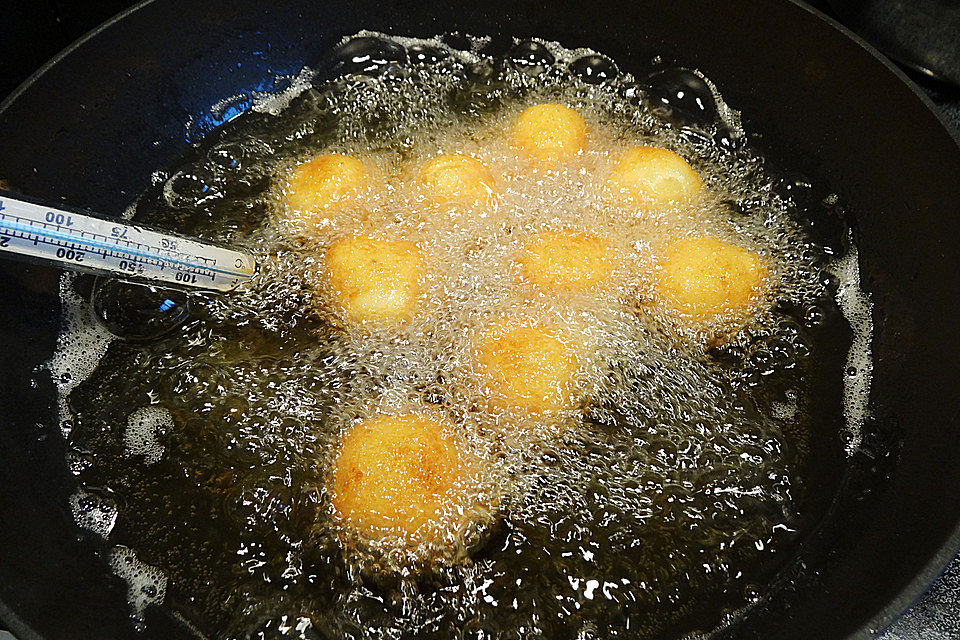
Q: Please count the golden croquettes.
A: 9